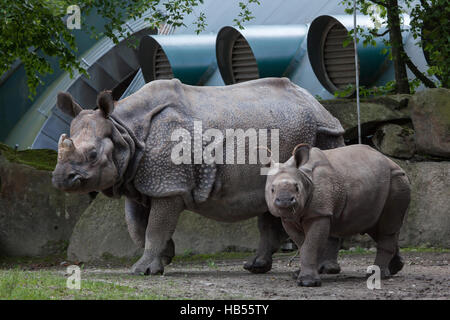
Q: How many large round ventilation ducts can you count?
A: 3